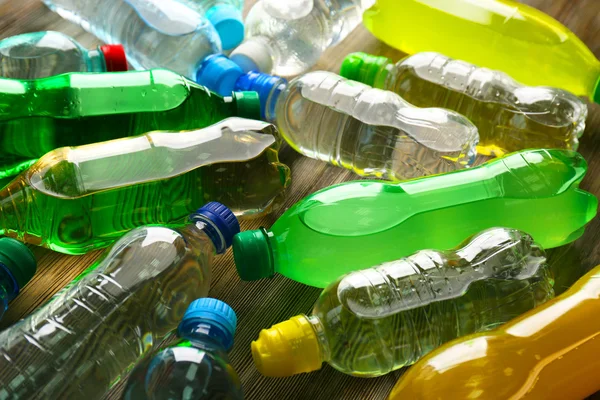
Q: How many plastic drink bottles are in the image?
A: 15